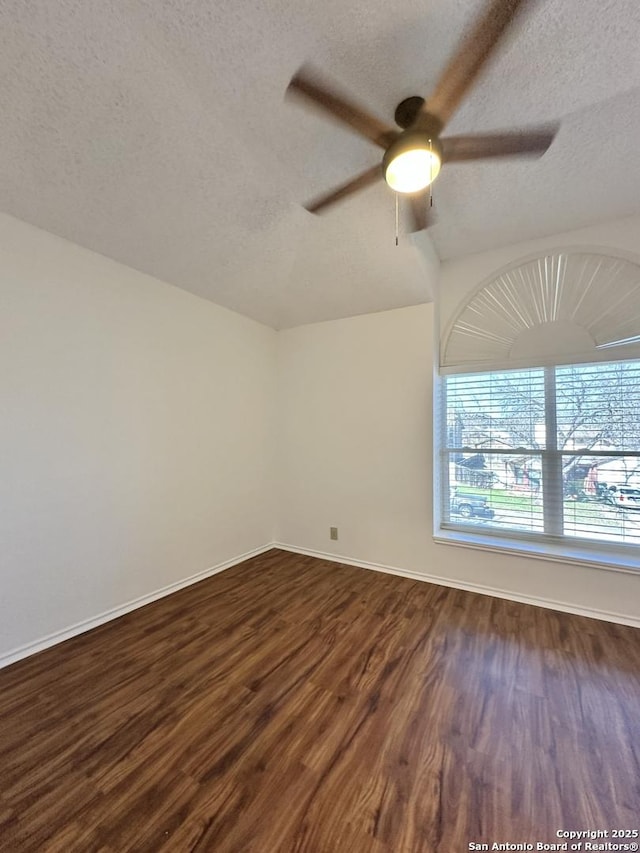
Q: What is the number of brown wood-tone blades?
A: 5